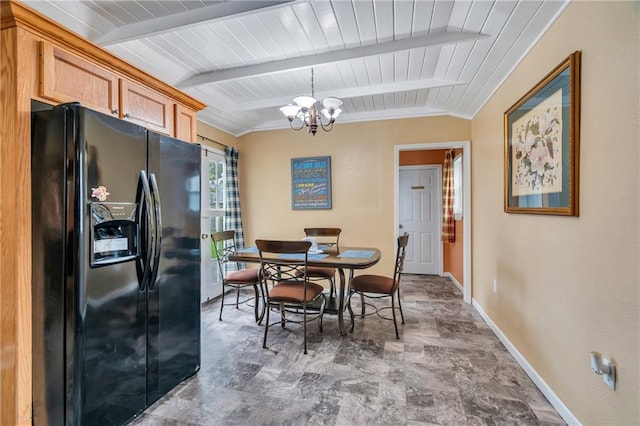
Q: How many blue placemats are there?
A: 4